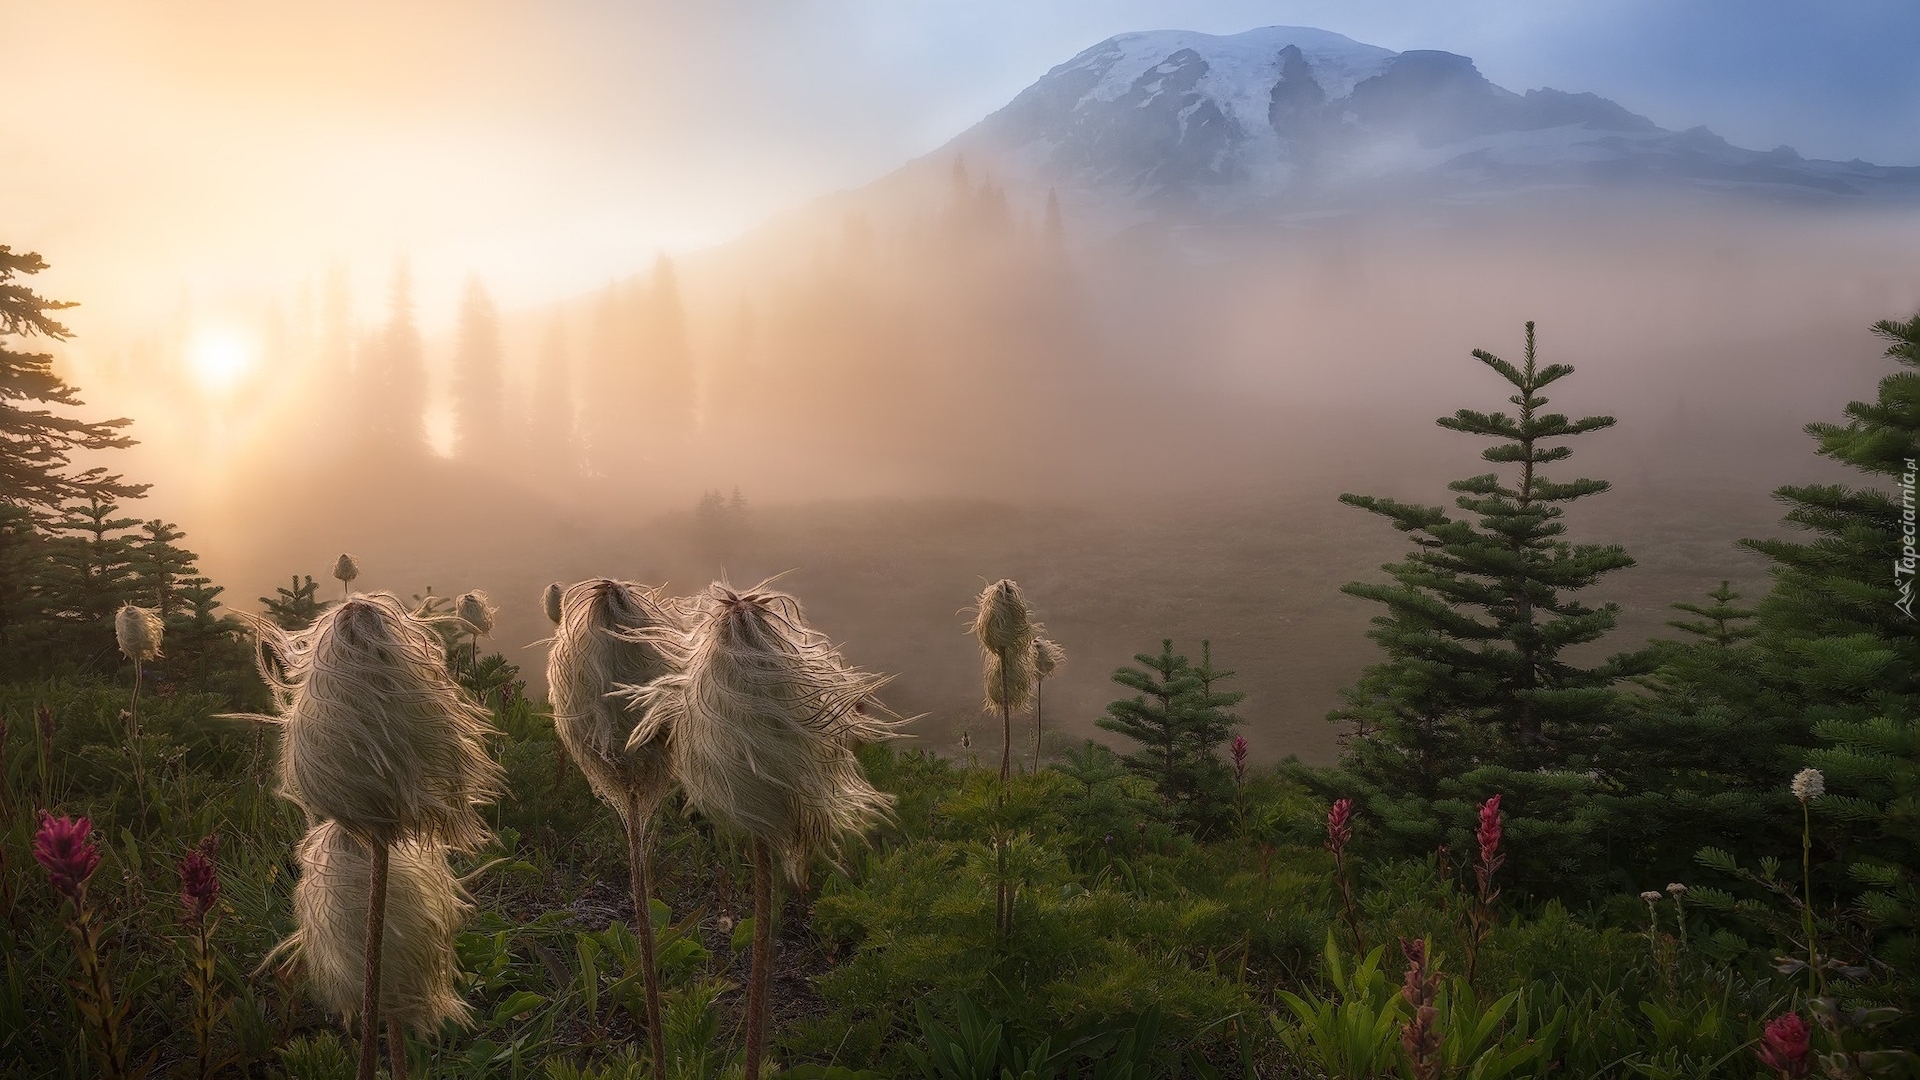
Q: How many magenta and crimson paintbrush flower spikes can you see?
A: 7